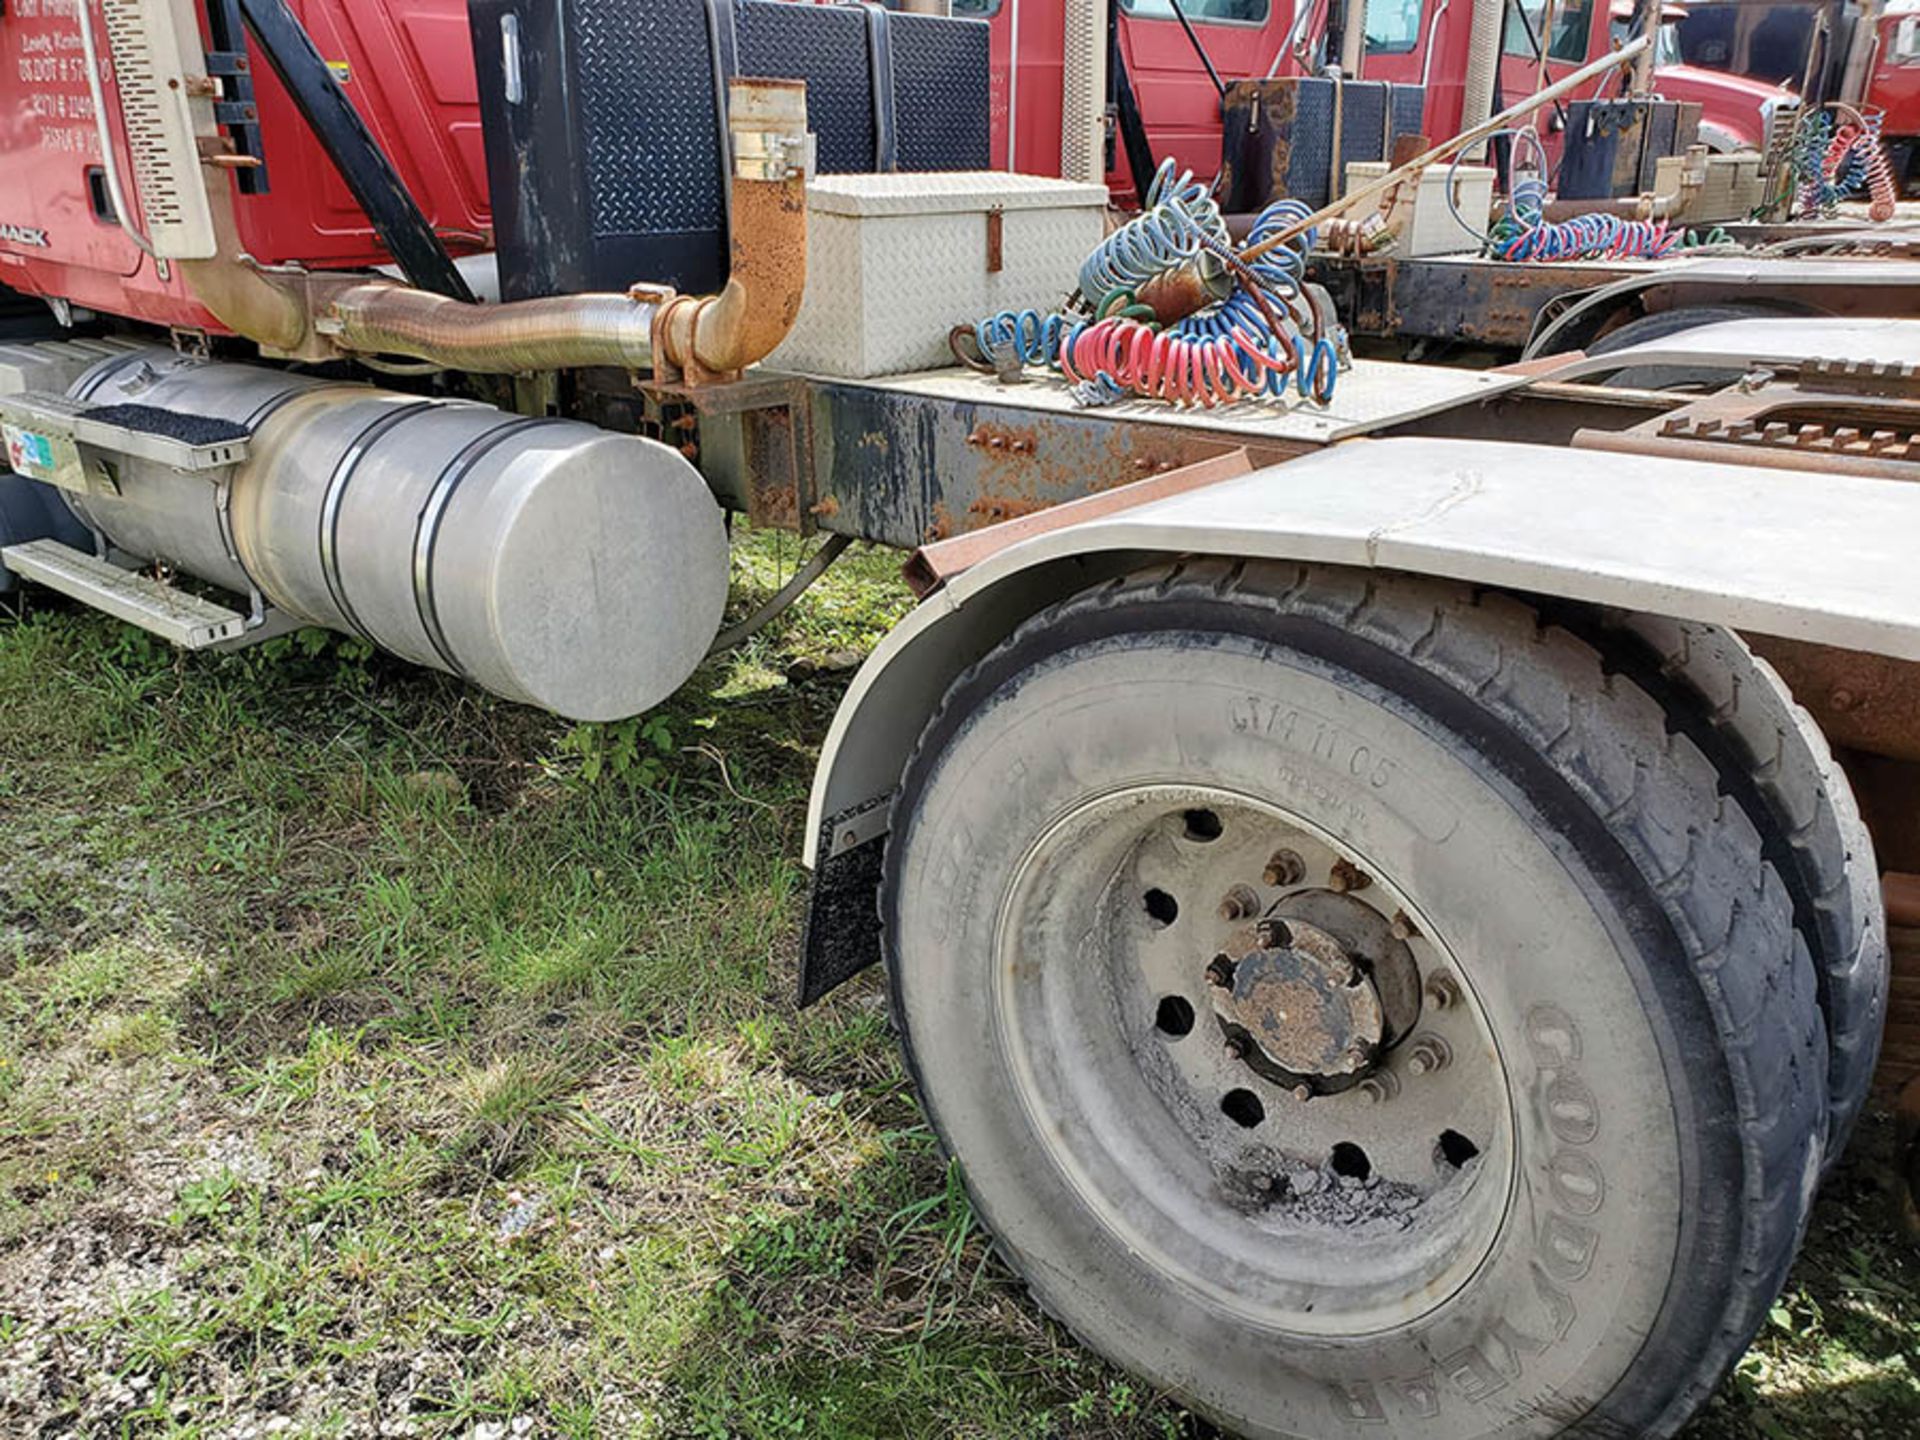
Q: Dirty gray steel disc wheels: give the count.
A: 1